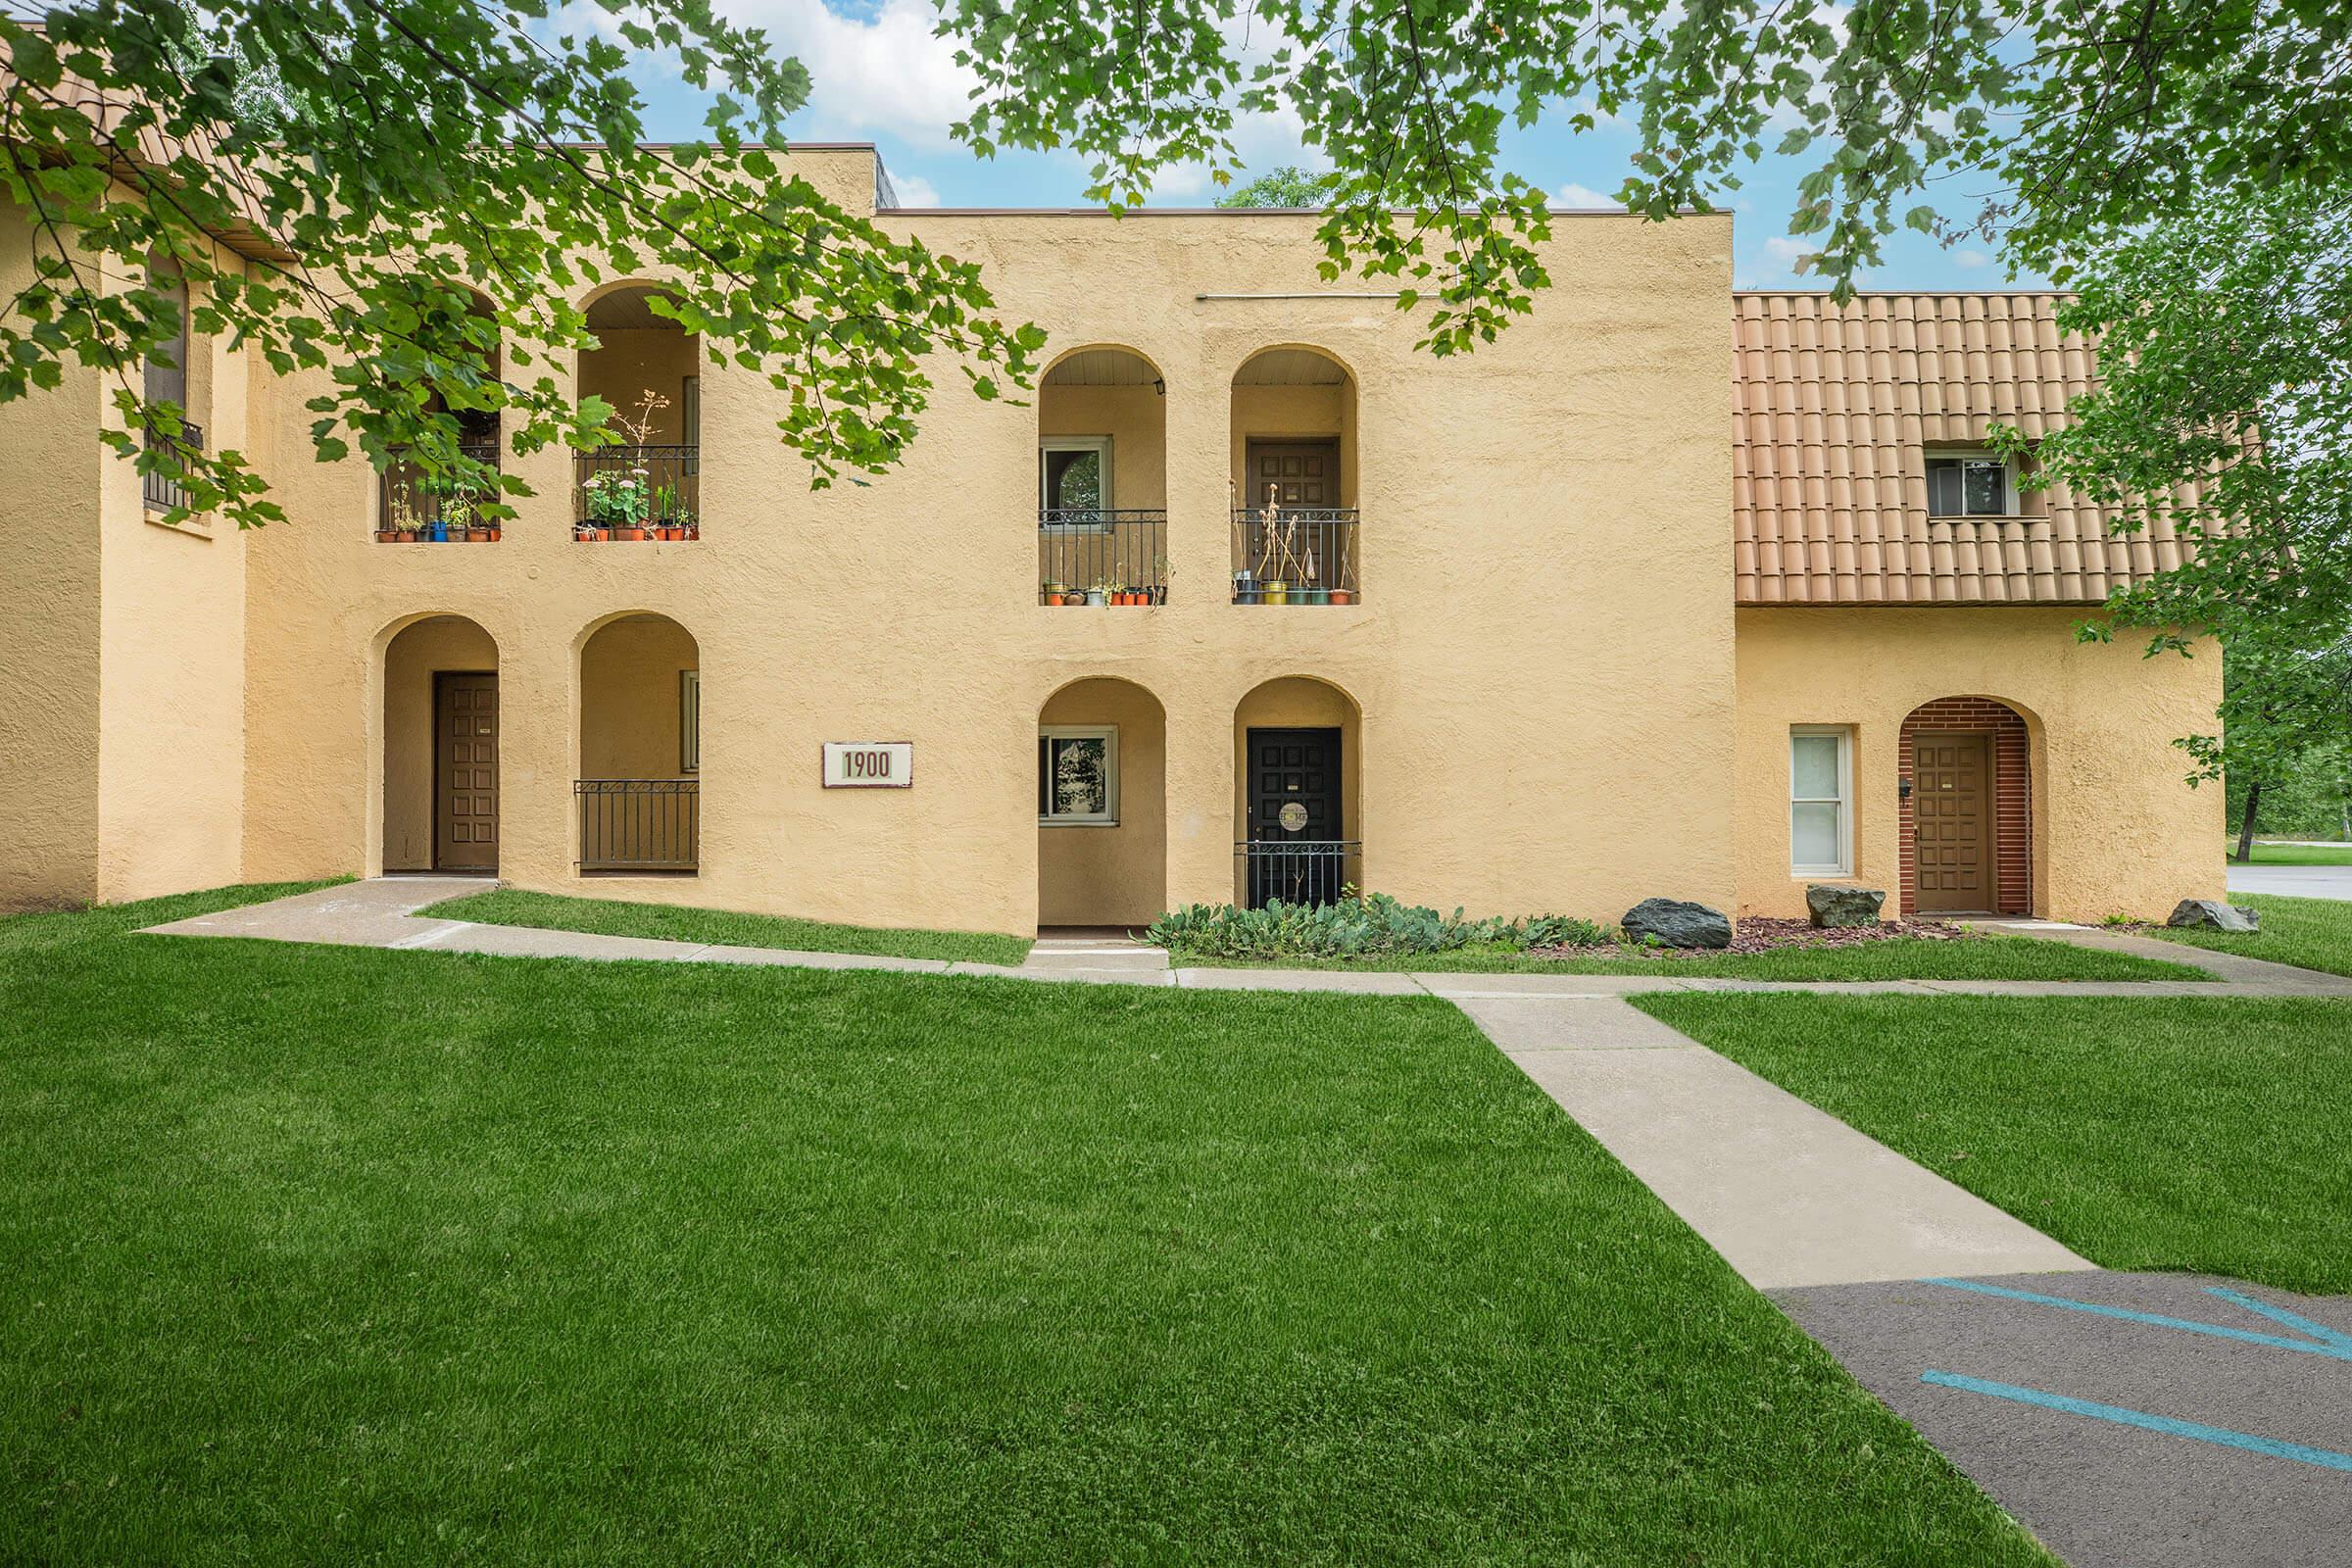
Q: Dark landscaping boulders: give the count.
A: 3